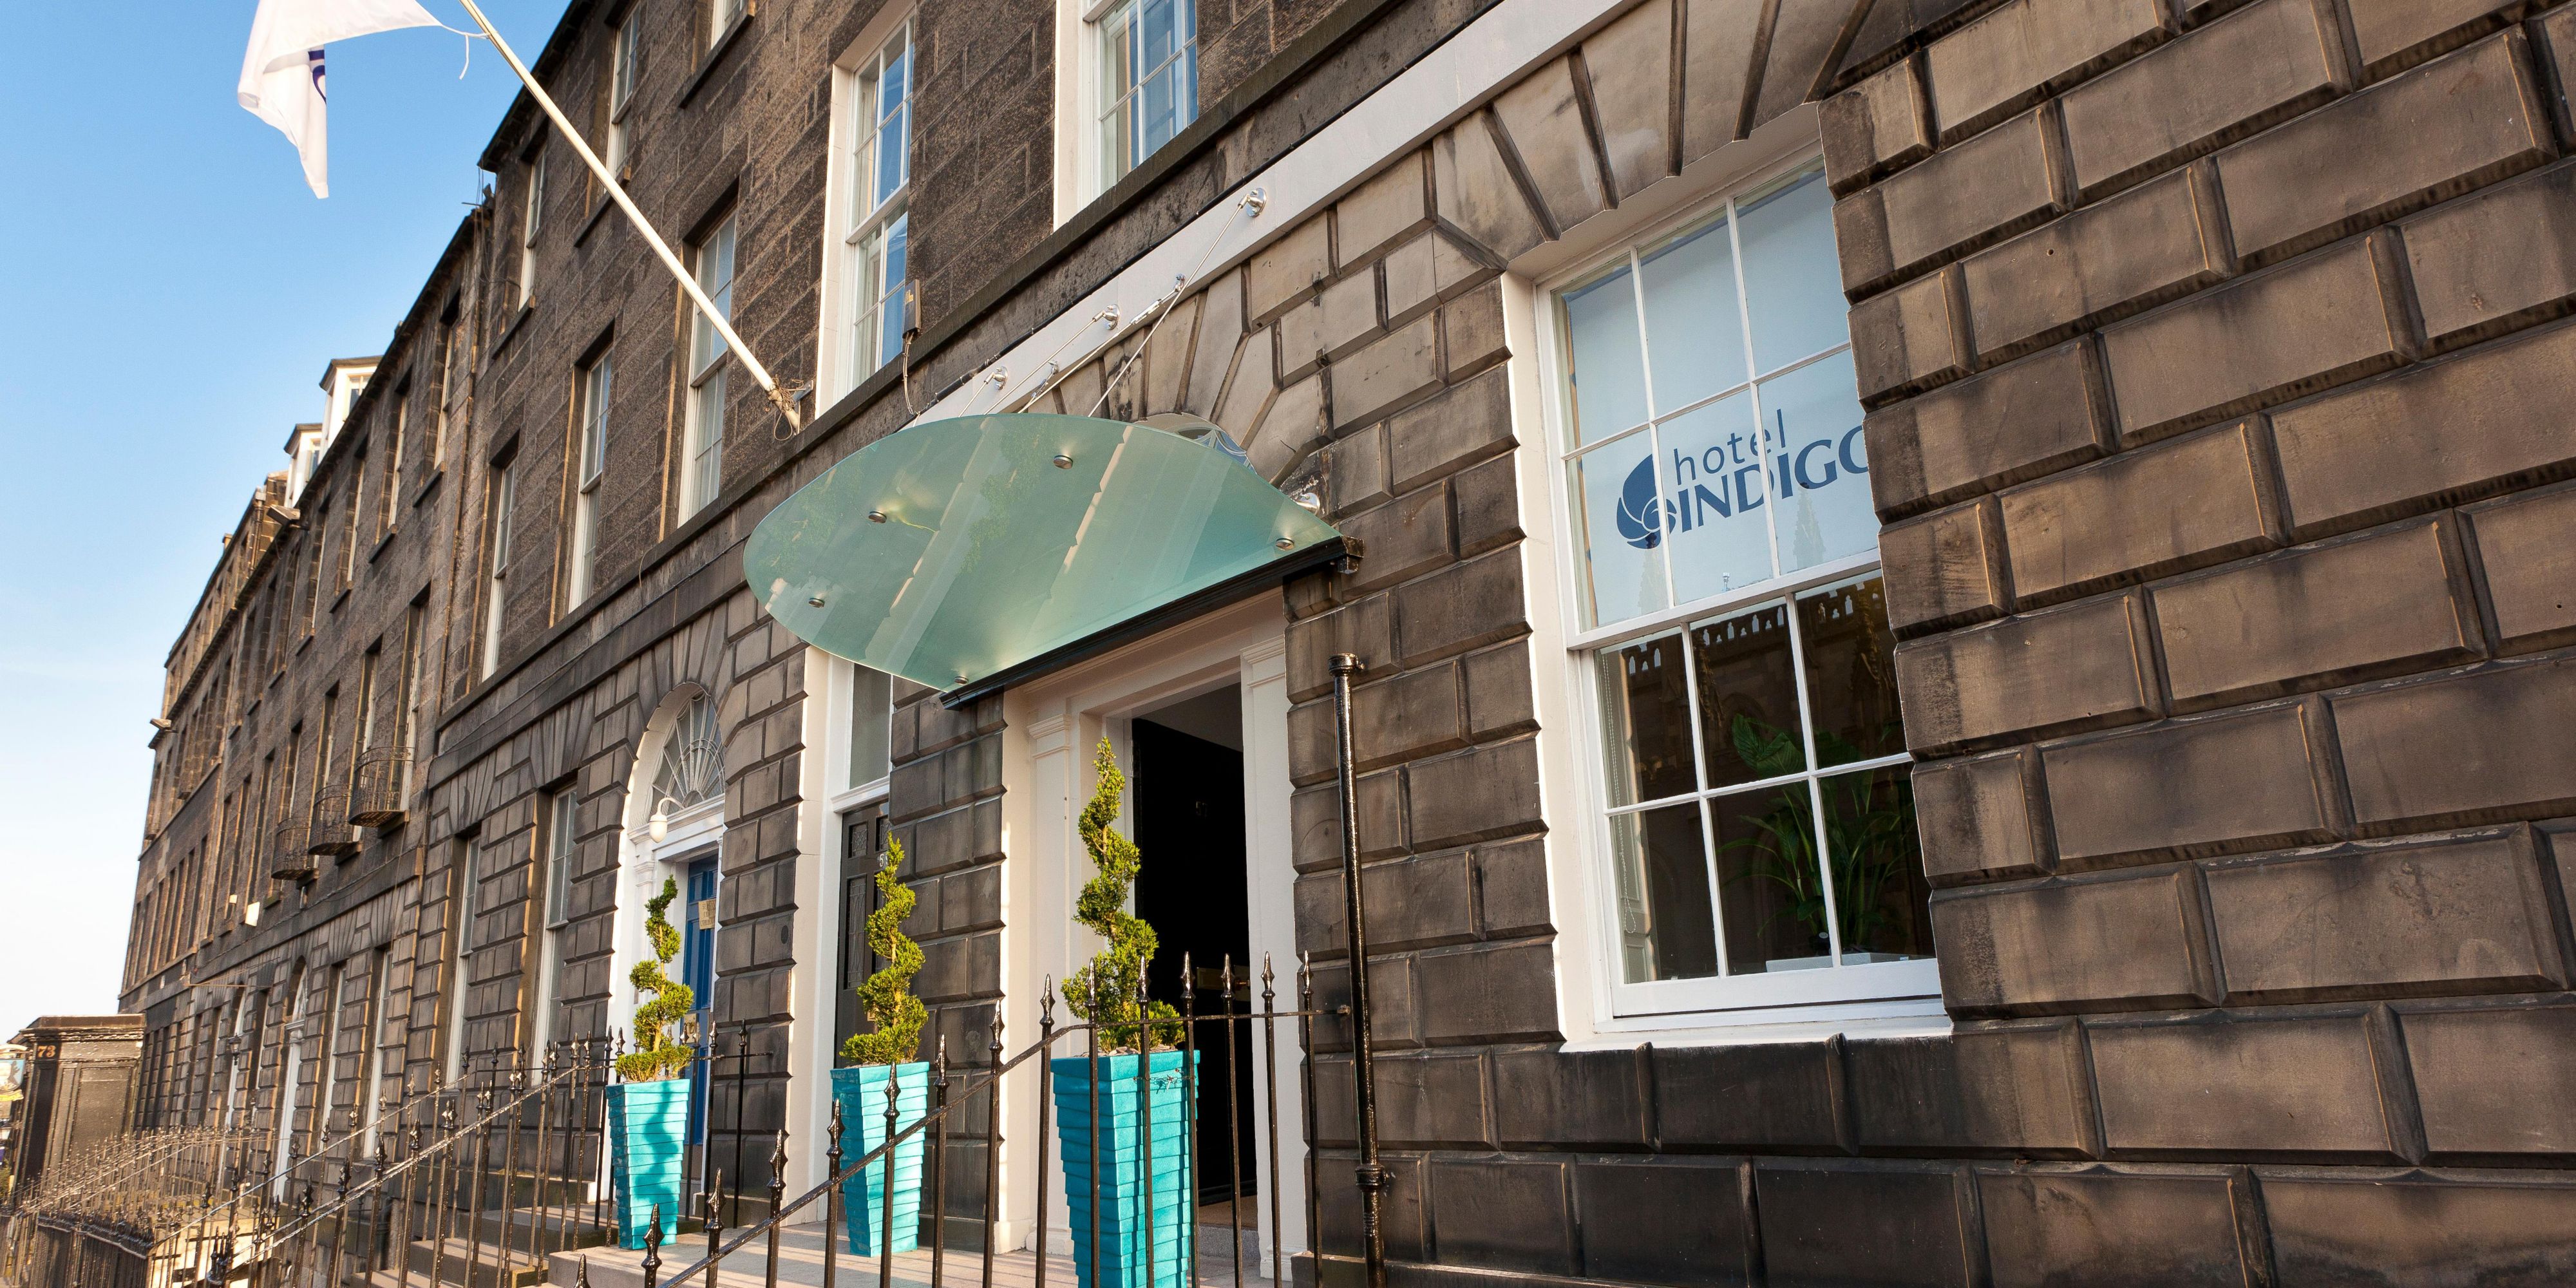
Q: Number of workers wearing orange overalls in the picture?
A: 0